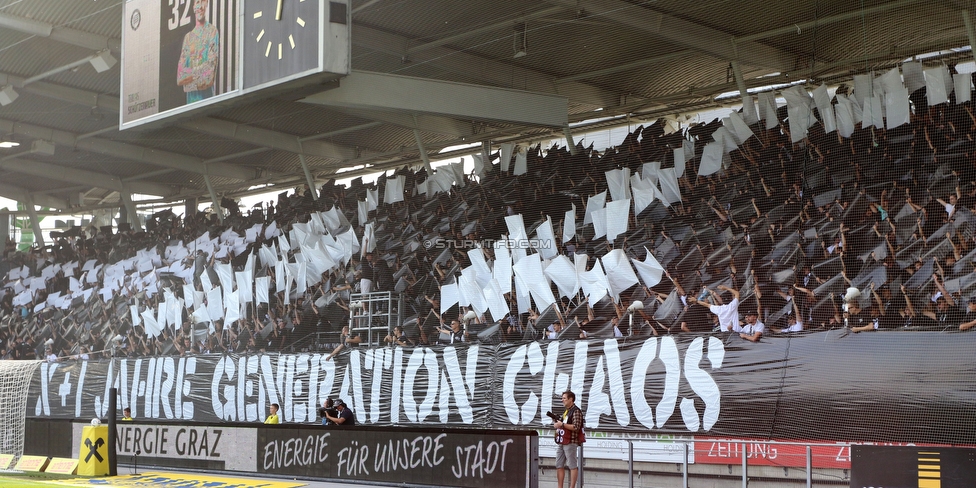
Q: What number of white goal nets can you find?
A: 1